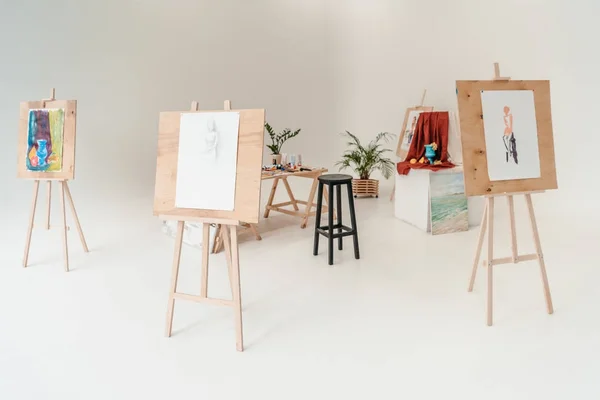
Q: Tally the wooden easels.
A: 4